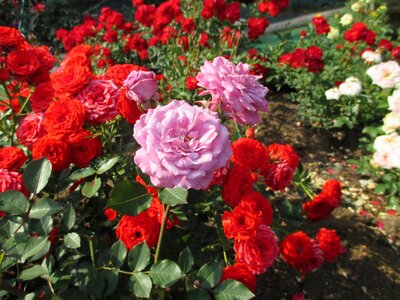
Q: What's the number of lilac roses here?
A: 3